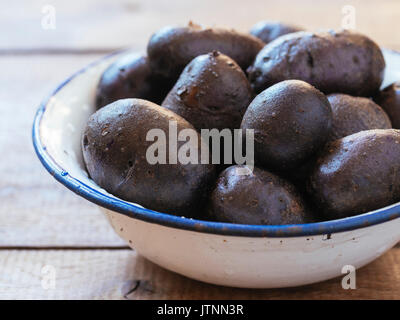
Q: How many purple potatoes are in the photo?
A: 11